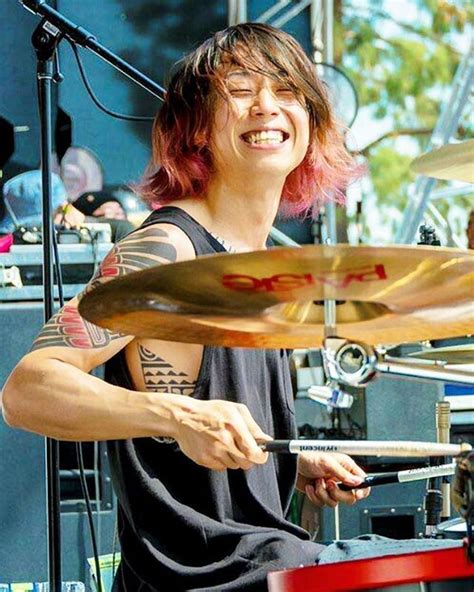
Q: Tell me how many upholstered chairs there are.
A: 0